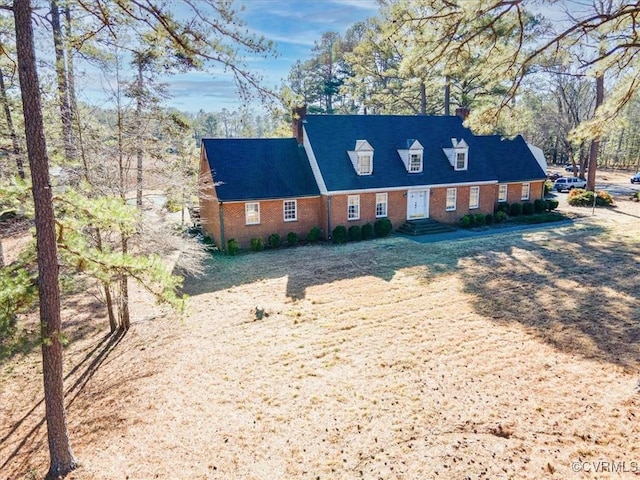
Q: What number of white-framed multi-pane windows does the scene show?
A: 11